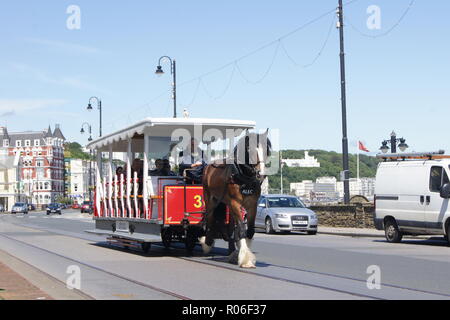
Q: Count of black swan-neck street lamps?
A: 3